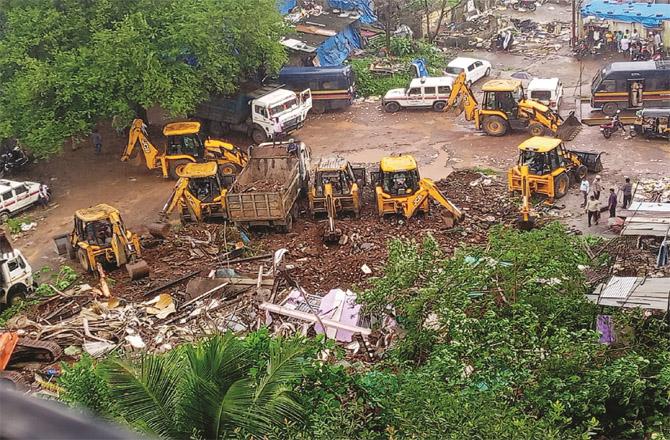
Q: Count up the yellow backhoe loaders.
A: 7